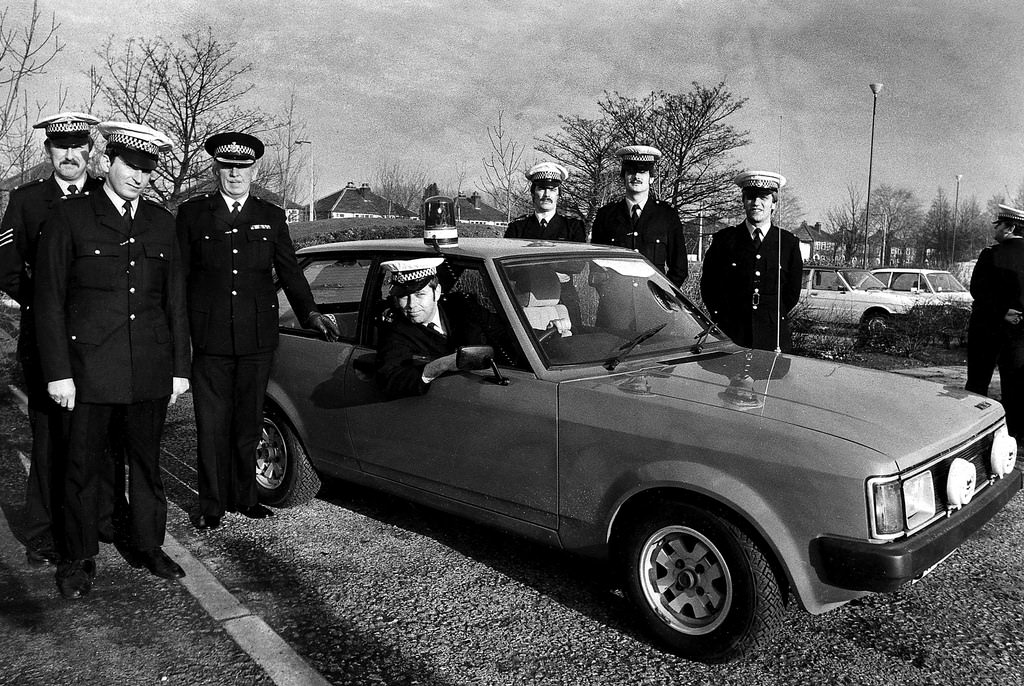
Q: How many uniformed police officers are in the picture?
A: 8